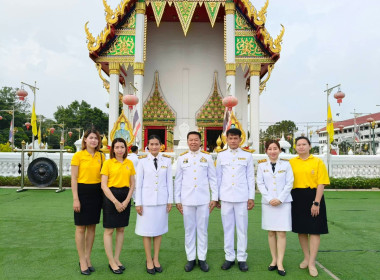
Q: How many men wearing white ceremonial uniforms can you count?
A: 2